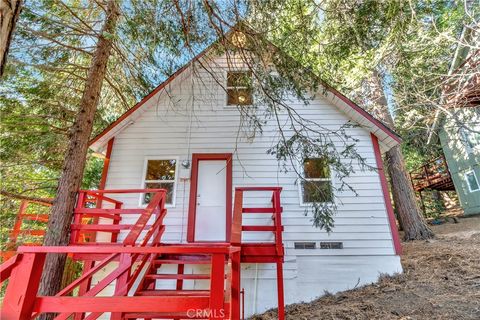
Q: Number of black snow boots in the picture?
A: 0